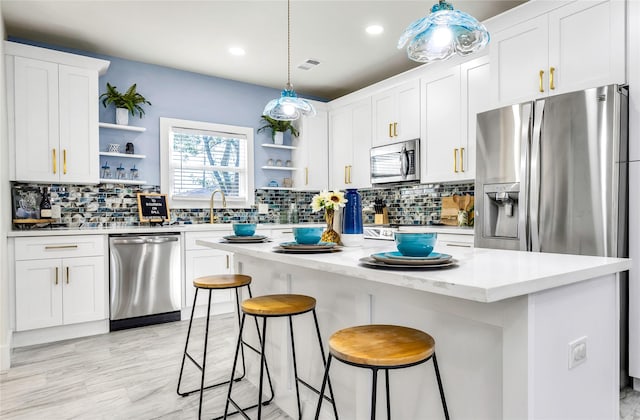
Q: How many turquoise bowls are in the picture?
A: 3